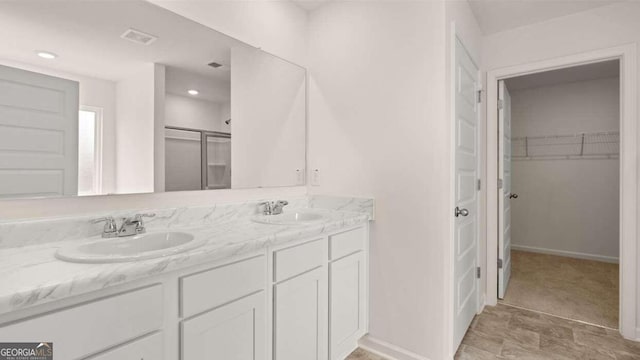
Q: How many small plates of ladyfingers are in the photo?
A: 0